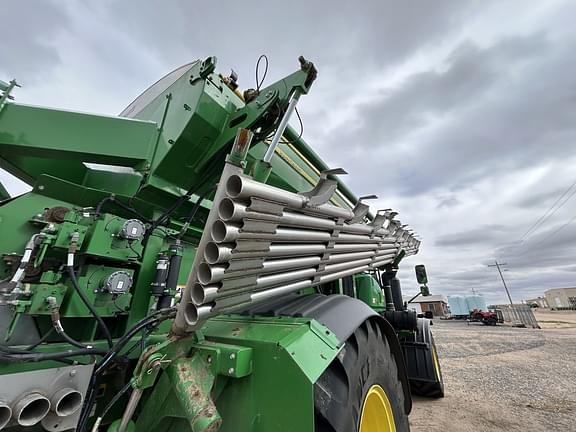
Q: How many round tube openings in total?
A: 10